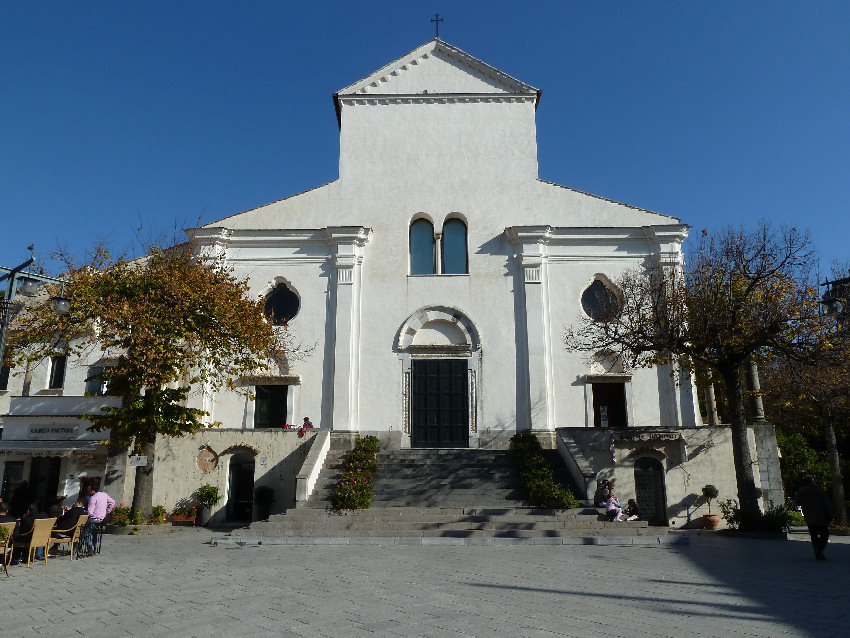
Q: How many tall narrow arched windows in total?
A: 2